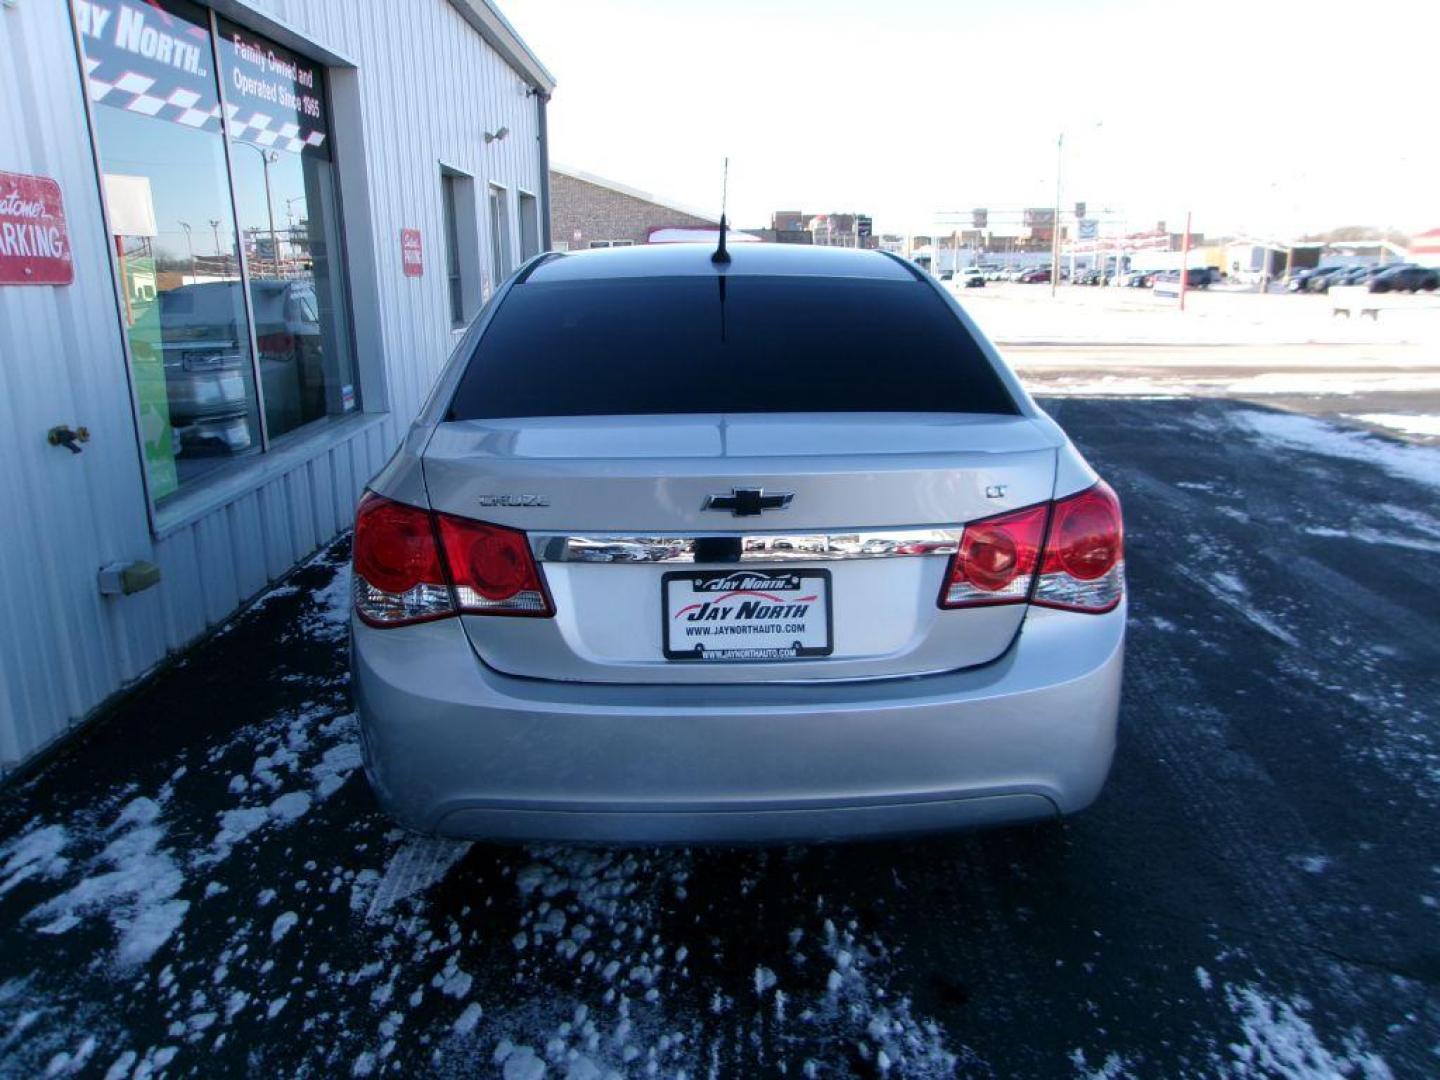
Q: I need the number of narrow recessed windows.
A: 3